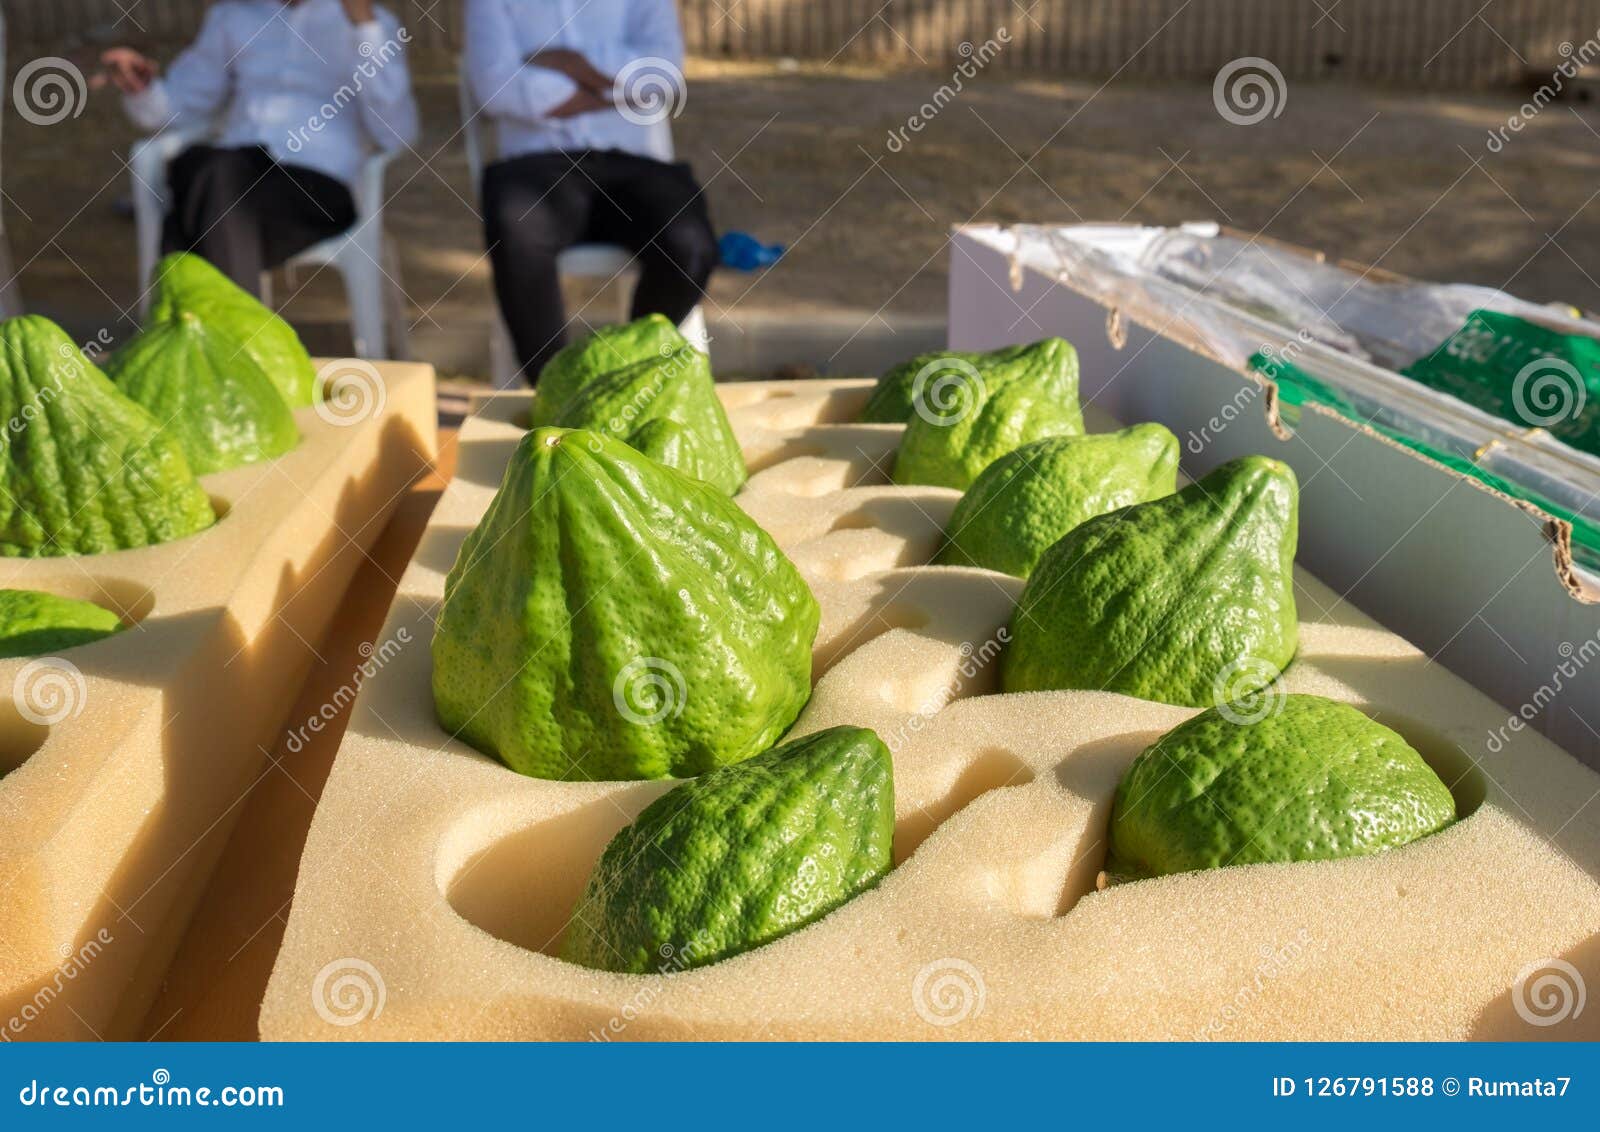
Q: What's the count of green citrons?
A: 13